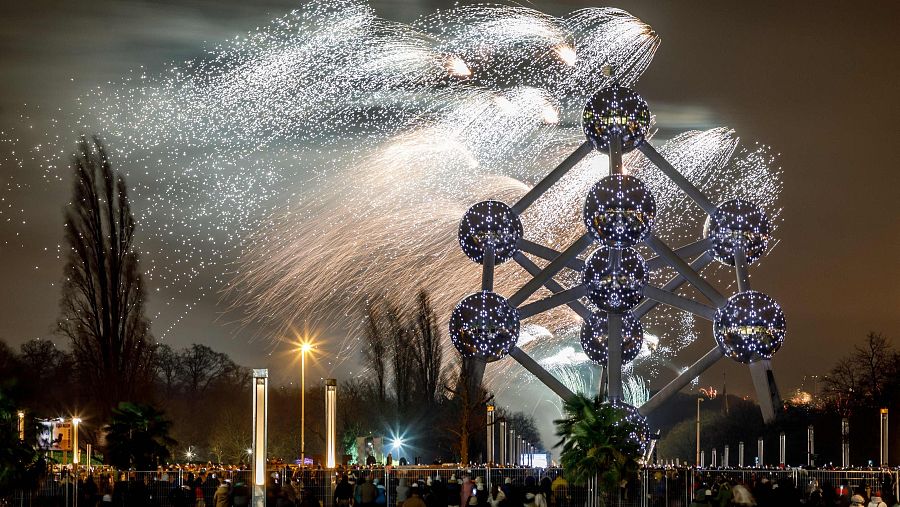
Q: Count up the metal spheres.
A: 9